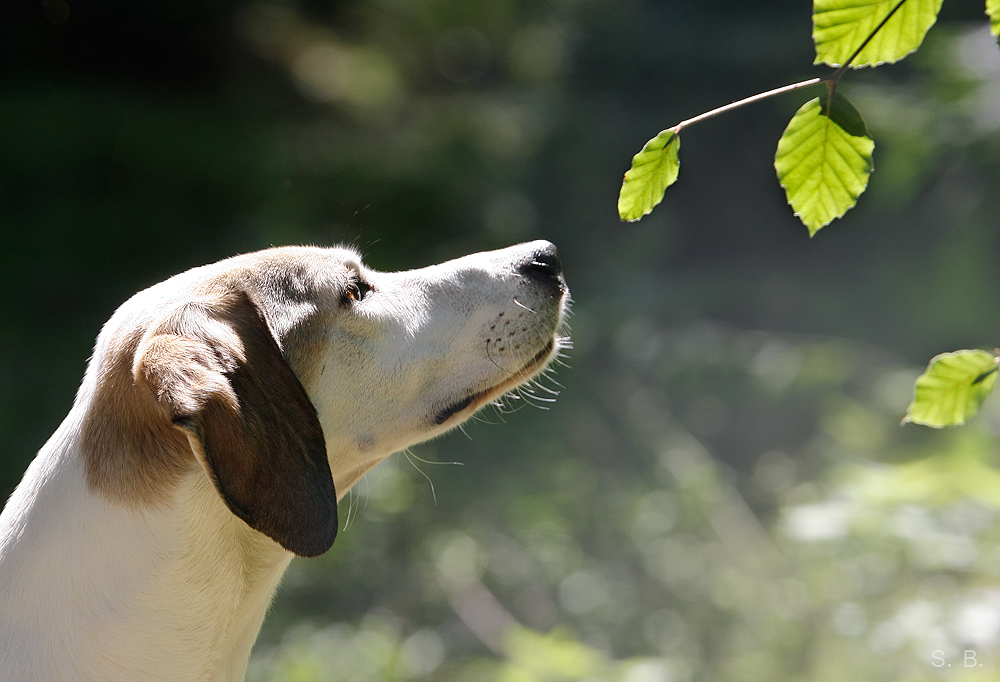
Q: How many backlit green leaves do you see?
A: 5